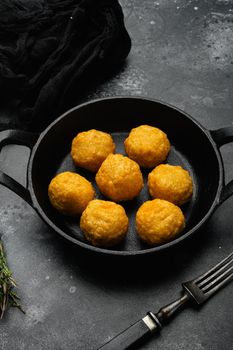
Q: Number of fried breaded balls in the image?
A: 7